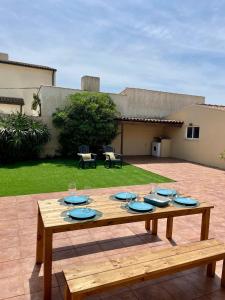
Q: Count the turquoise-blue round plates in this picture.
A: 6